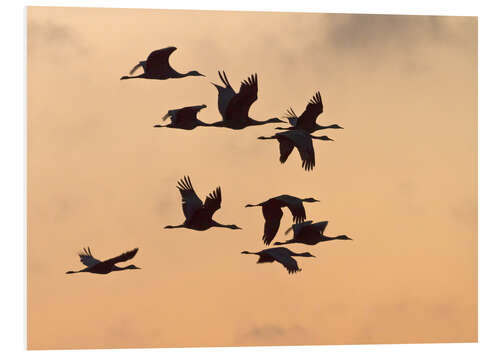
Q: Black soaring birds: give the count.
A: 10